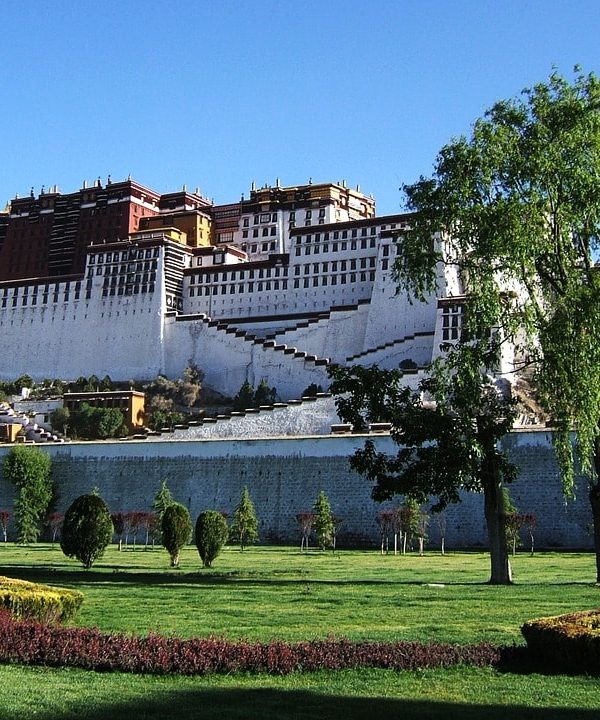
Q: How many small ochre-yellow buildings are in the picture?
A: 2